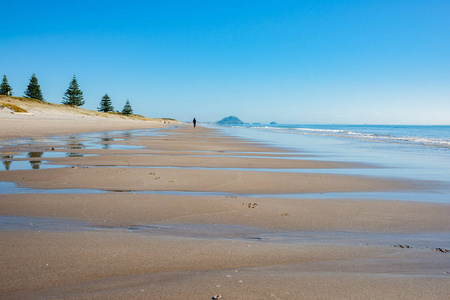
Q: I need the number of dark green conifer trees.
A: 5